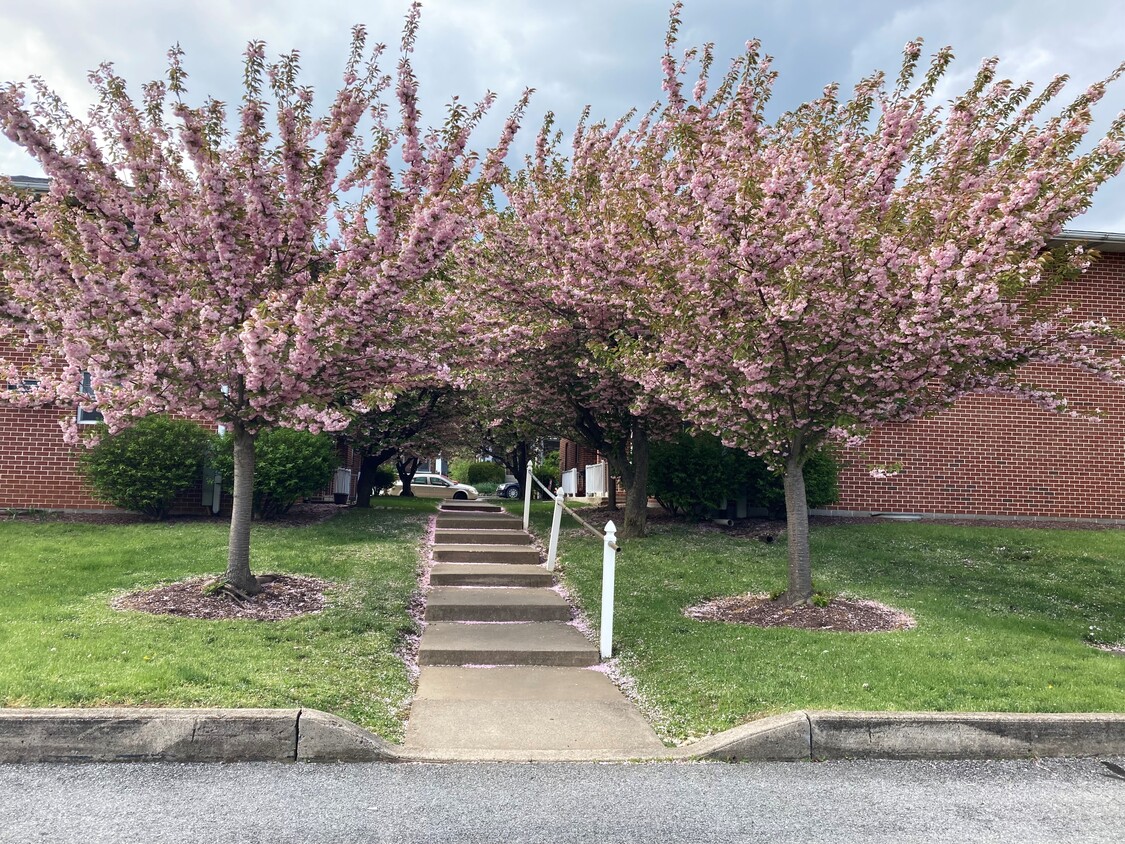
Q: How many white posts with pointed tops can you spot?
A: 3